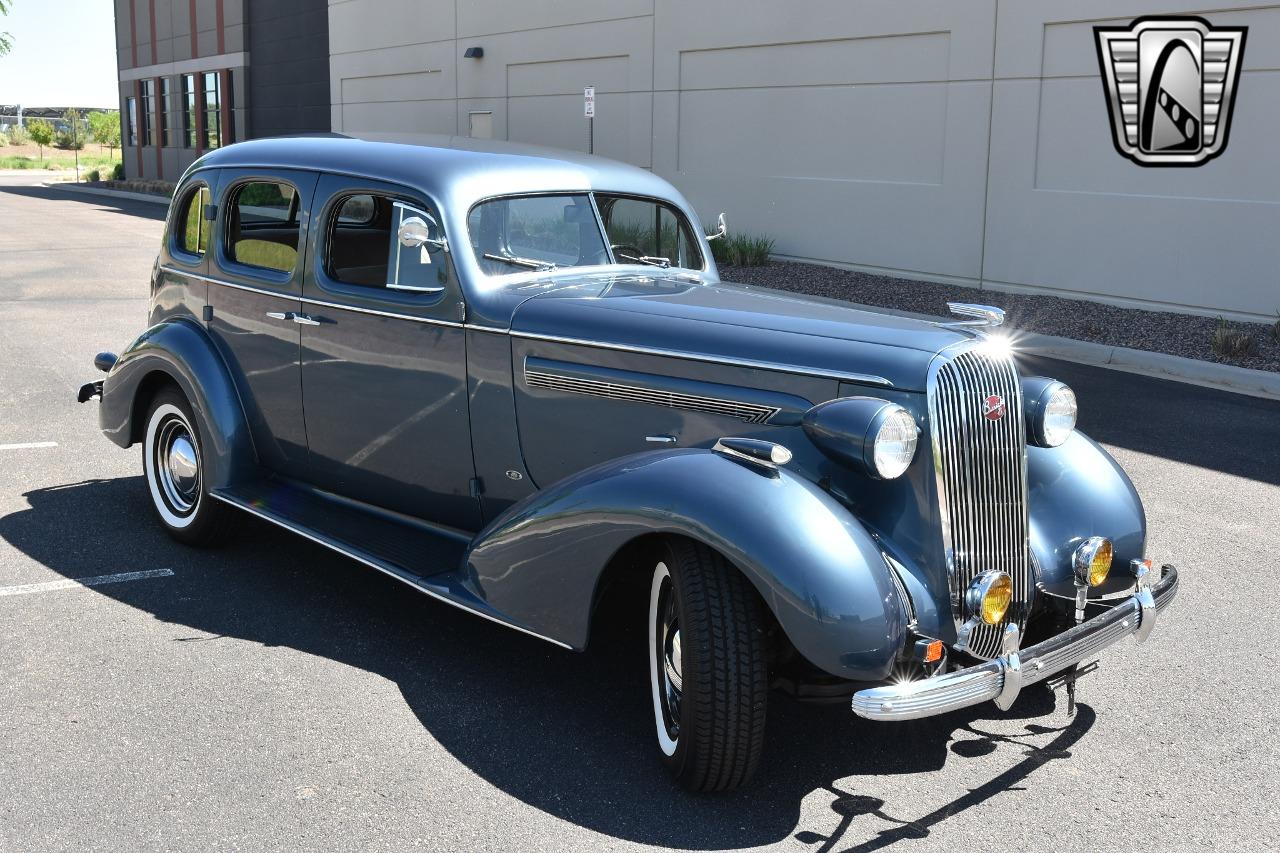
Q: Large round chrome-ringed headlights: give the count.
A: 2